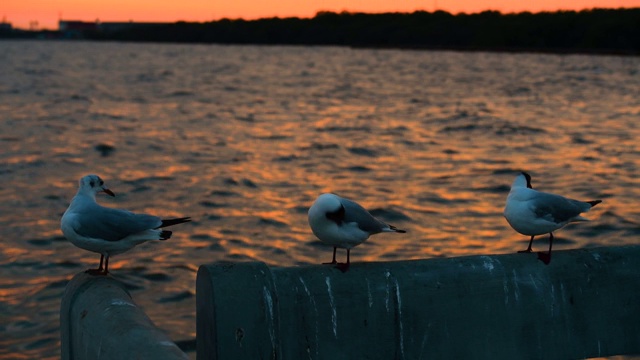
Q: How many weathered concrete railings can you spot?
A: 2